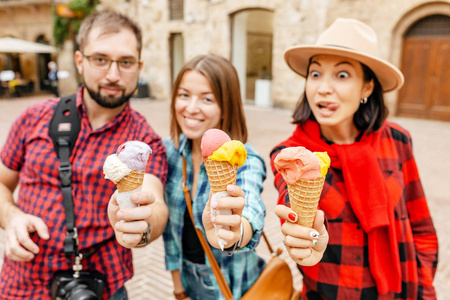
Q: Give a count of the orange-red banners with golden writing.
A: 0